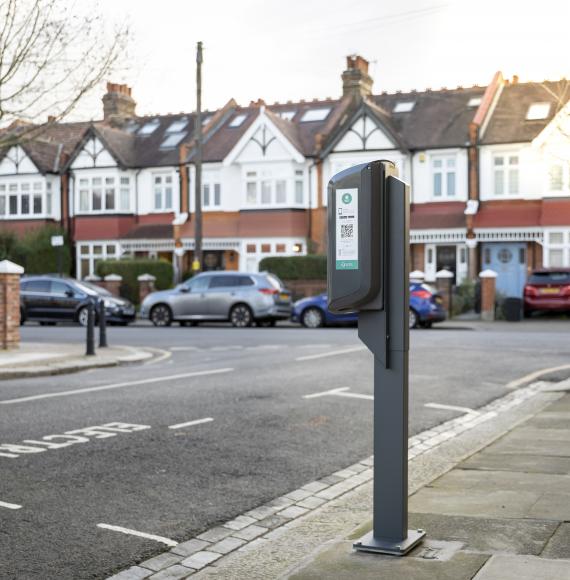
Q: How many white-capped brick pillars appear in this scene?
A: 7